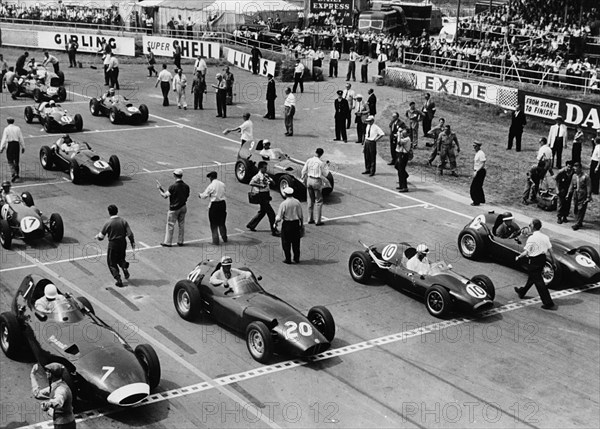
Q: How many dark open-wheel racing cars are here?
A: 11